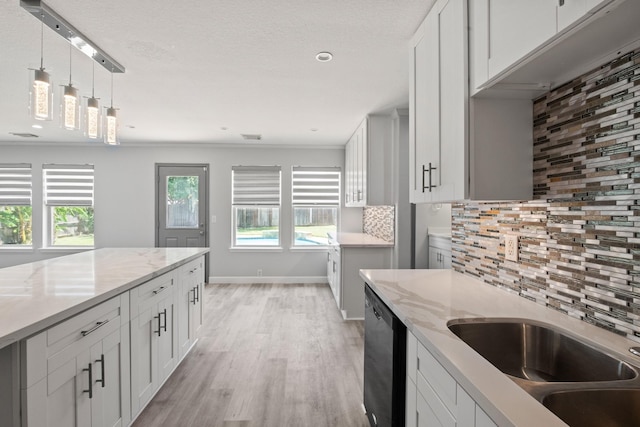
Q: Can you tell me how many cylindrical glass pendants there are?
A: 4